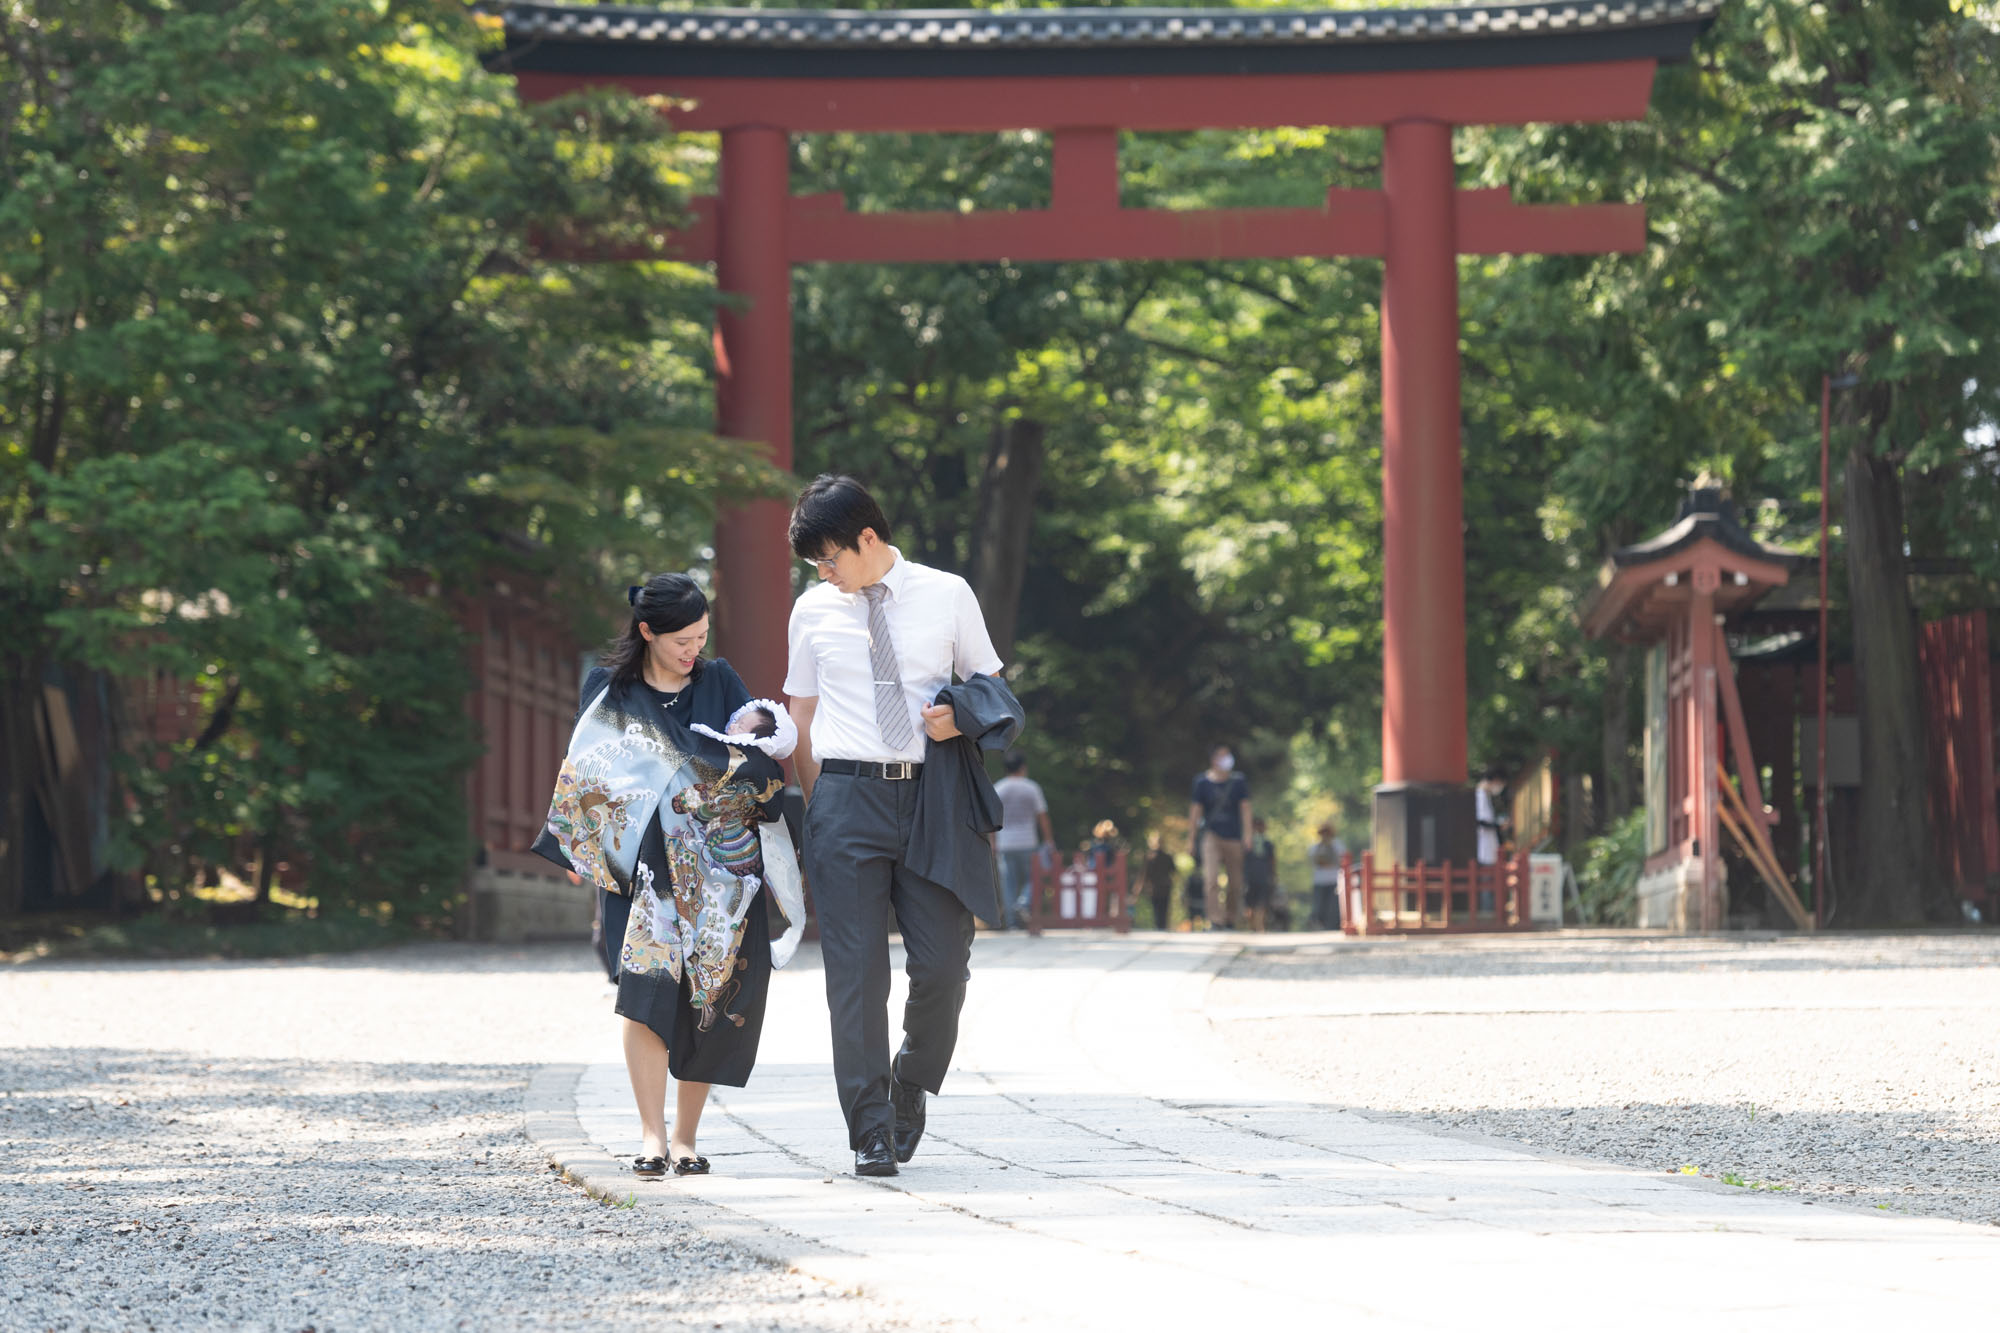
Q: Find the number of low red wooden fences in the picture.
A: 2